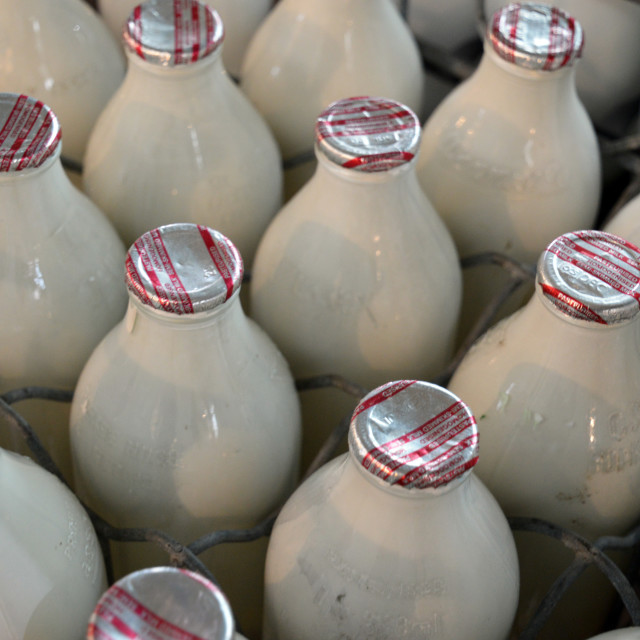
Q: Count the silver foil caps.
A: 8